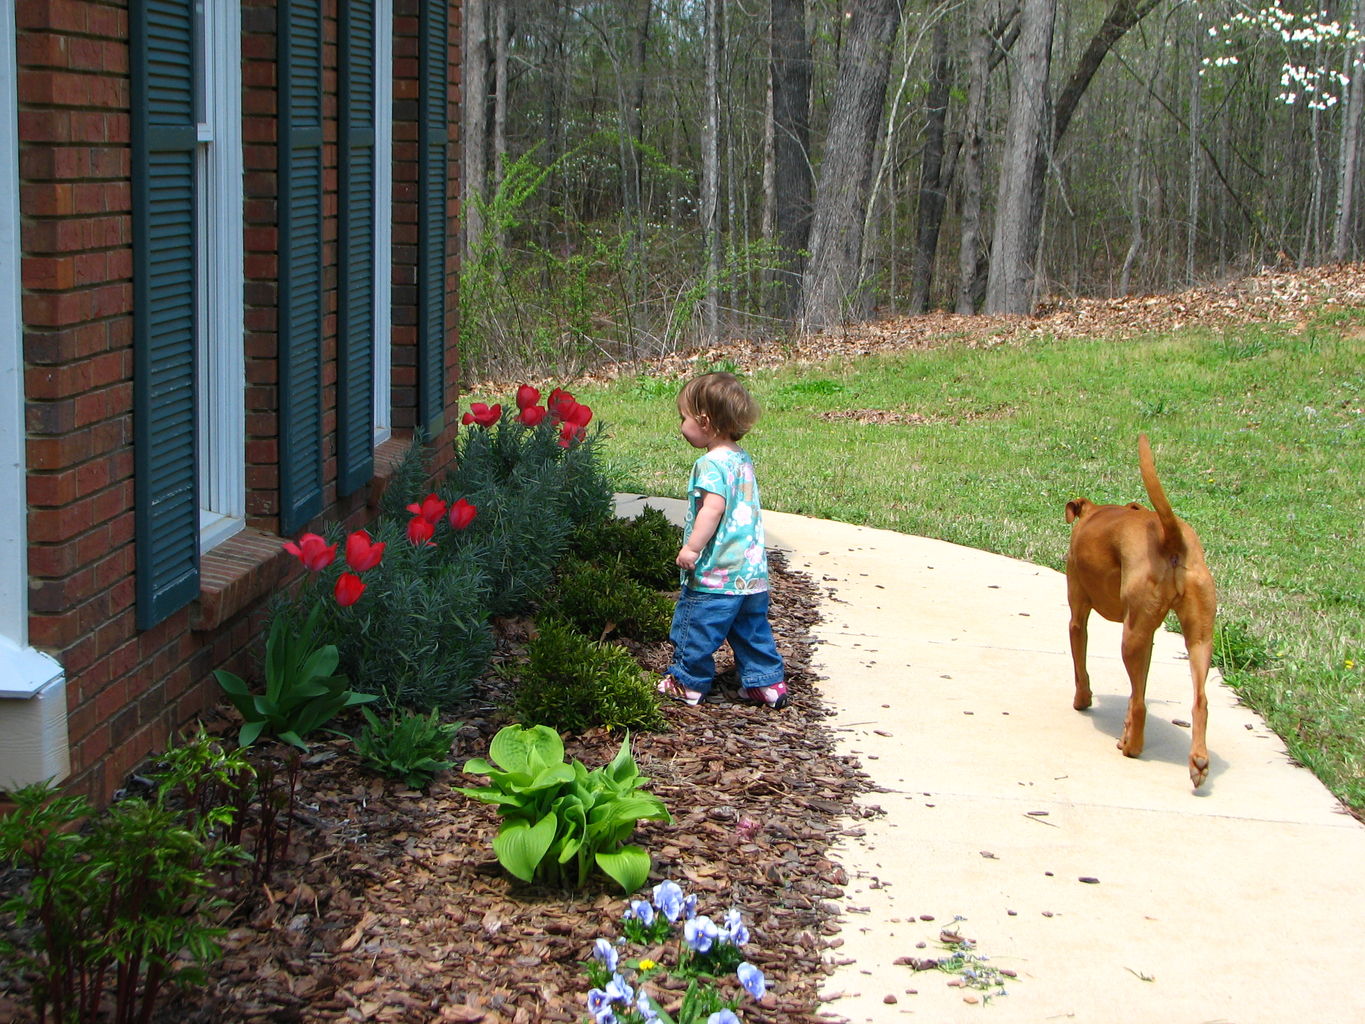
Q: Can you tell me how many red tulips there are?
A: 12